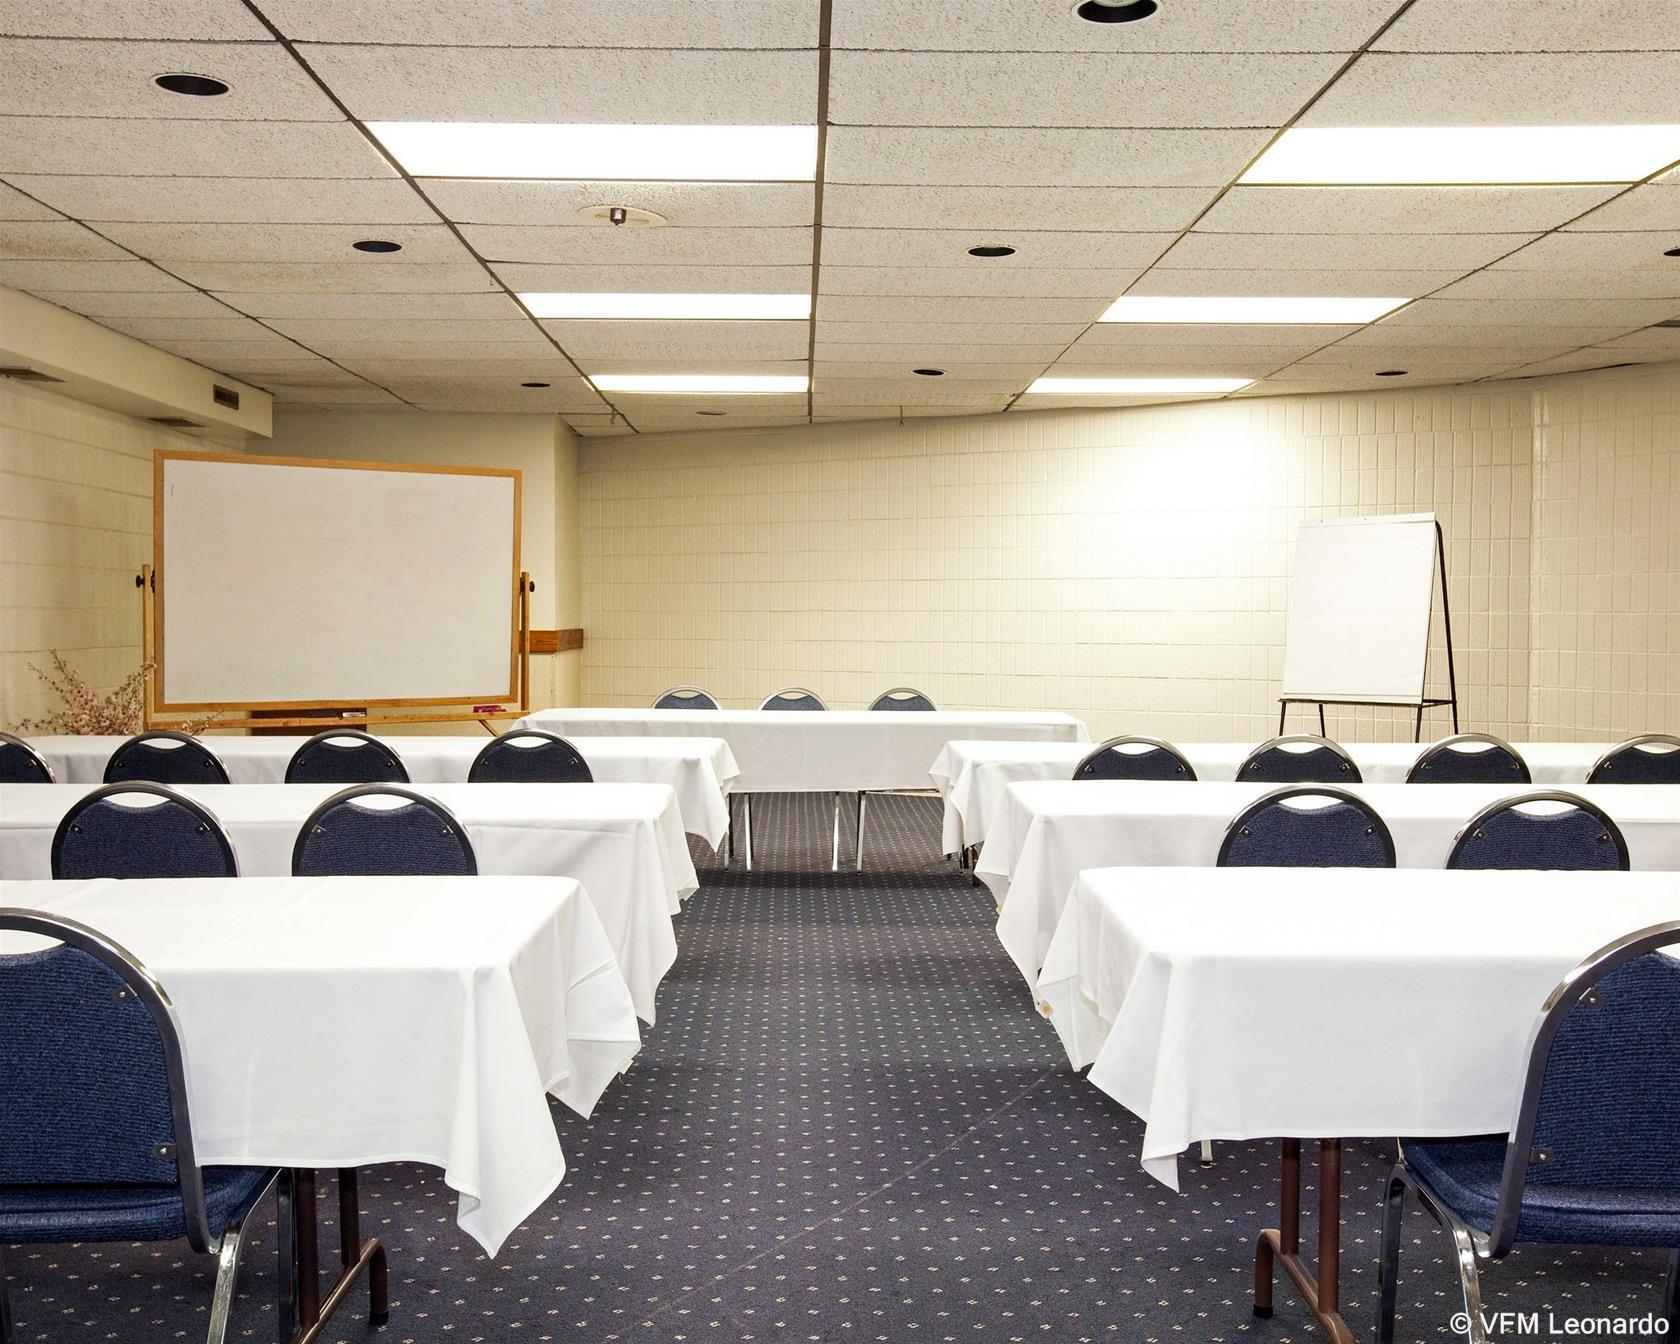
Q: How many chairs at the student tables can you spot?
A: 14